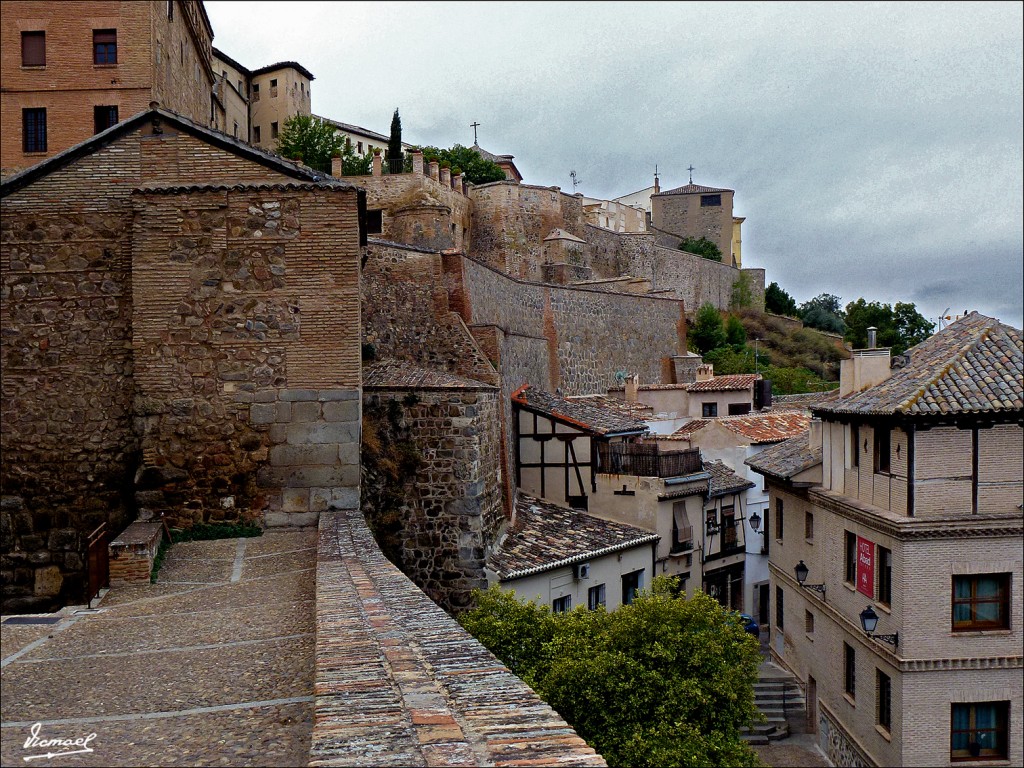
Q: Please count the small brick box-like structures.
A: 1